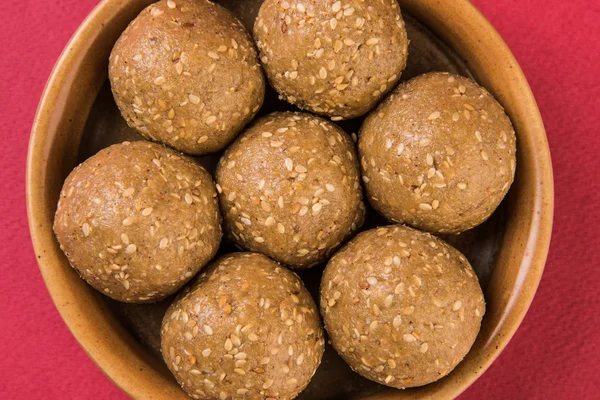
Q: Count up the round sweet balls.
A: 7